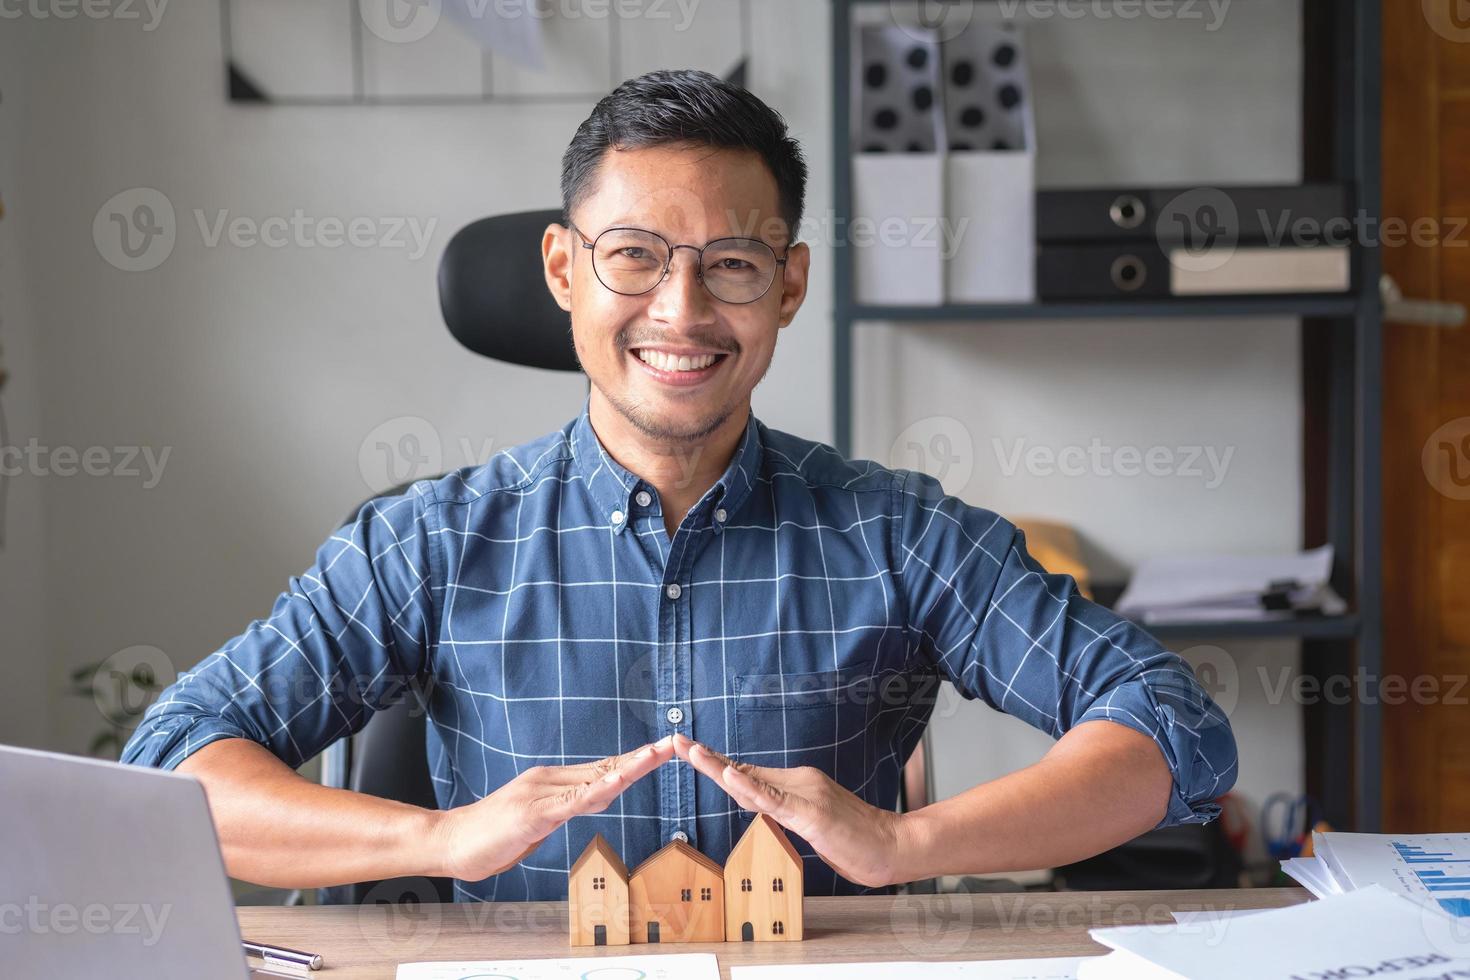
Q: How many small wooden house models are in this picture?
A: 3